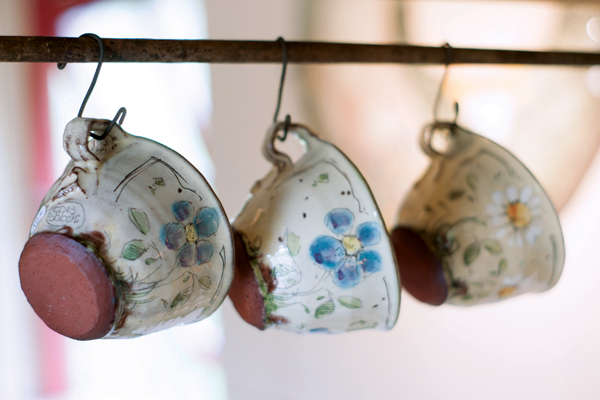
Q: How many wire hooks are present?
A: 3